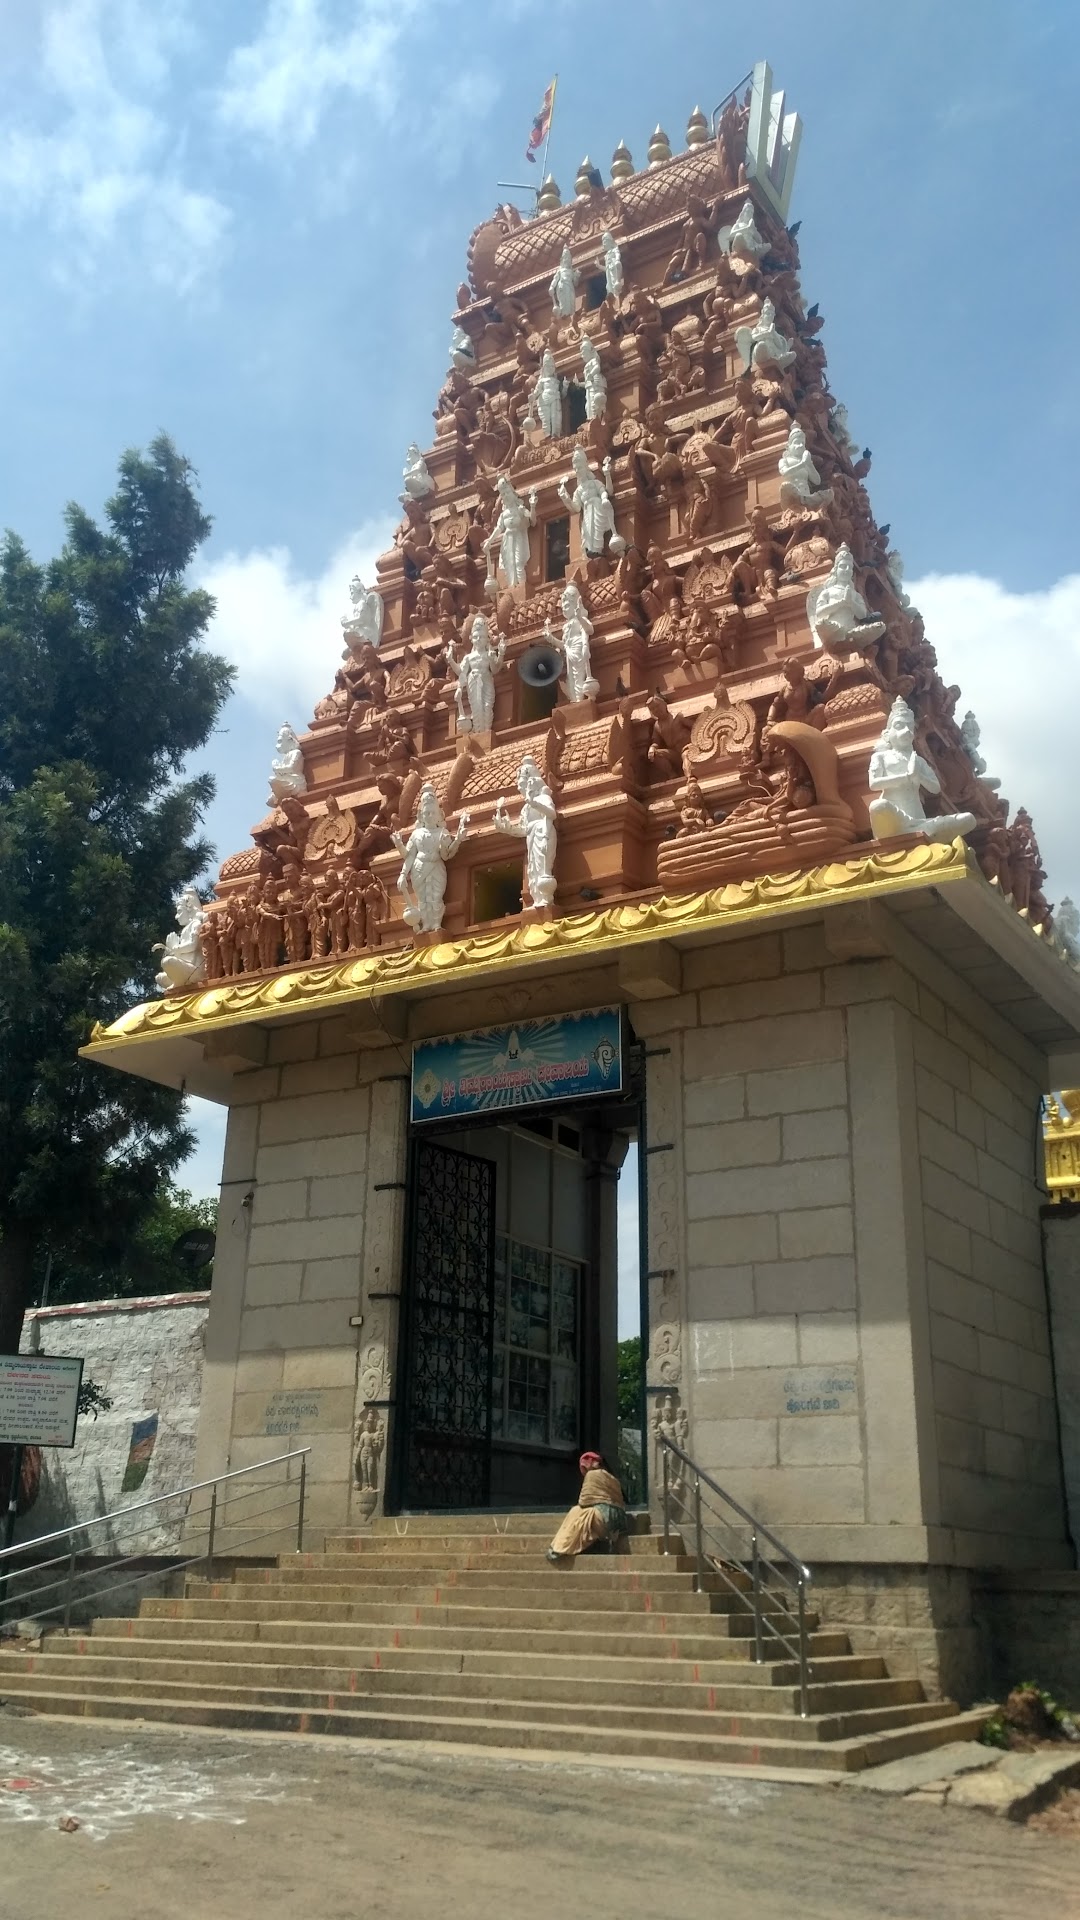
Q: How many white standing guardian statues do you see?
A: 10